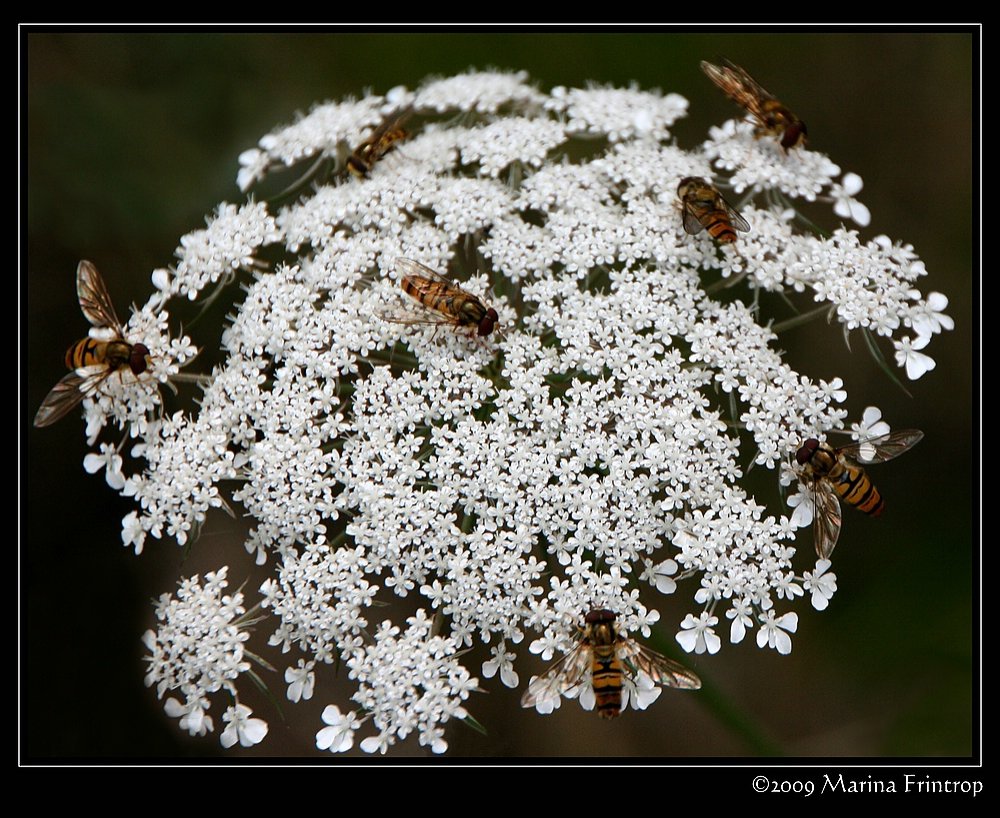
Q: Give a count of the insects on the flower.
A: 7